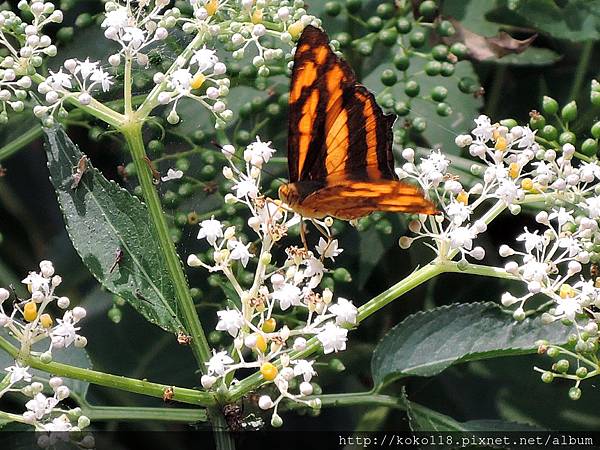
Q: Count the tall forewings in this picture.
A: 1